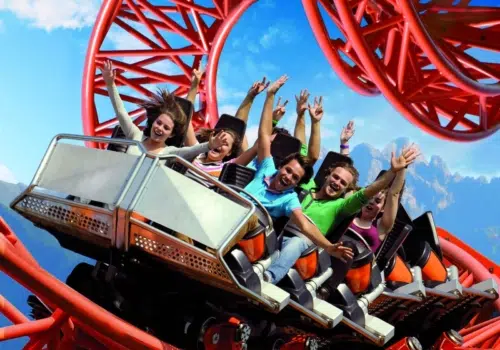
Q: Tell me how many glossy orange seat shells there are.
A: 5